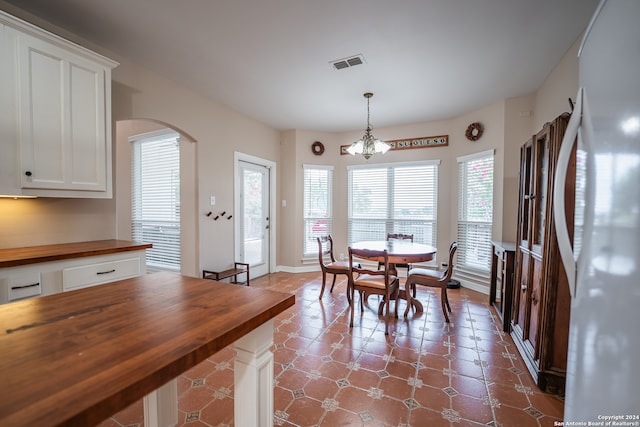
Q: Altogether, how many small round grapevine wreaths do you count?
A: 2